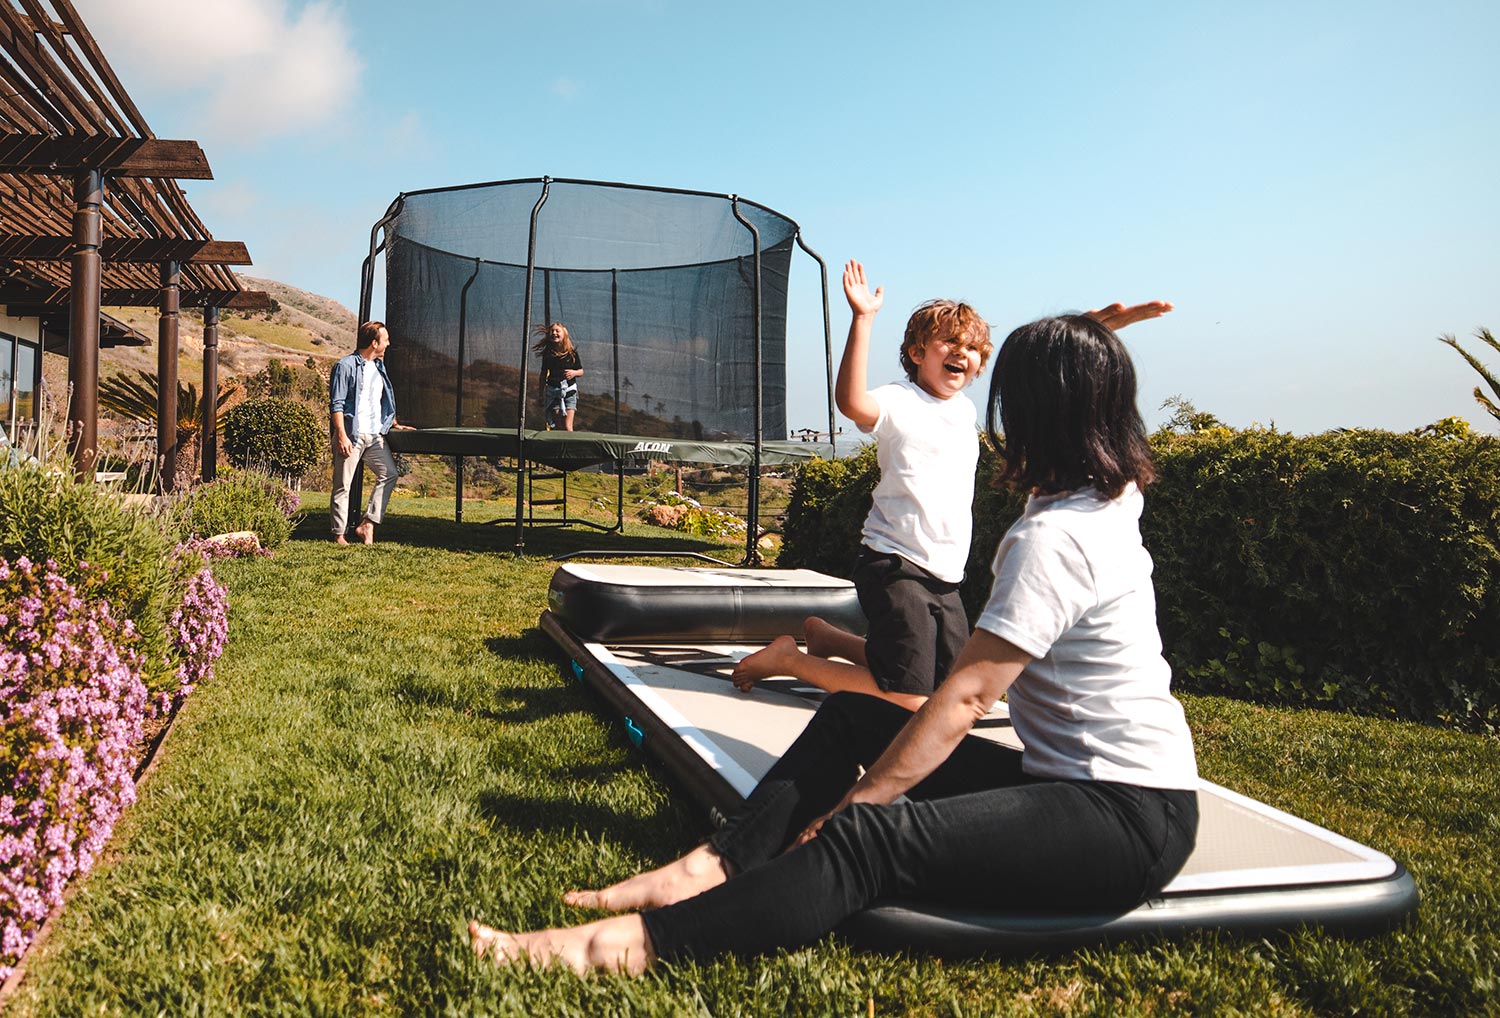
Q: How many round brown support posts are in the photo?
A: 3